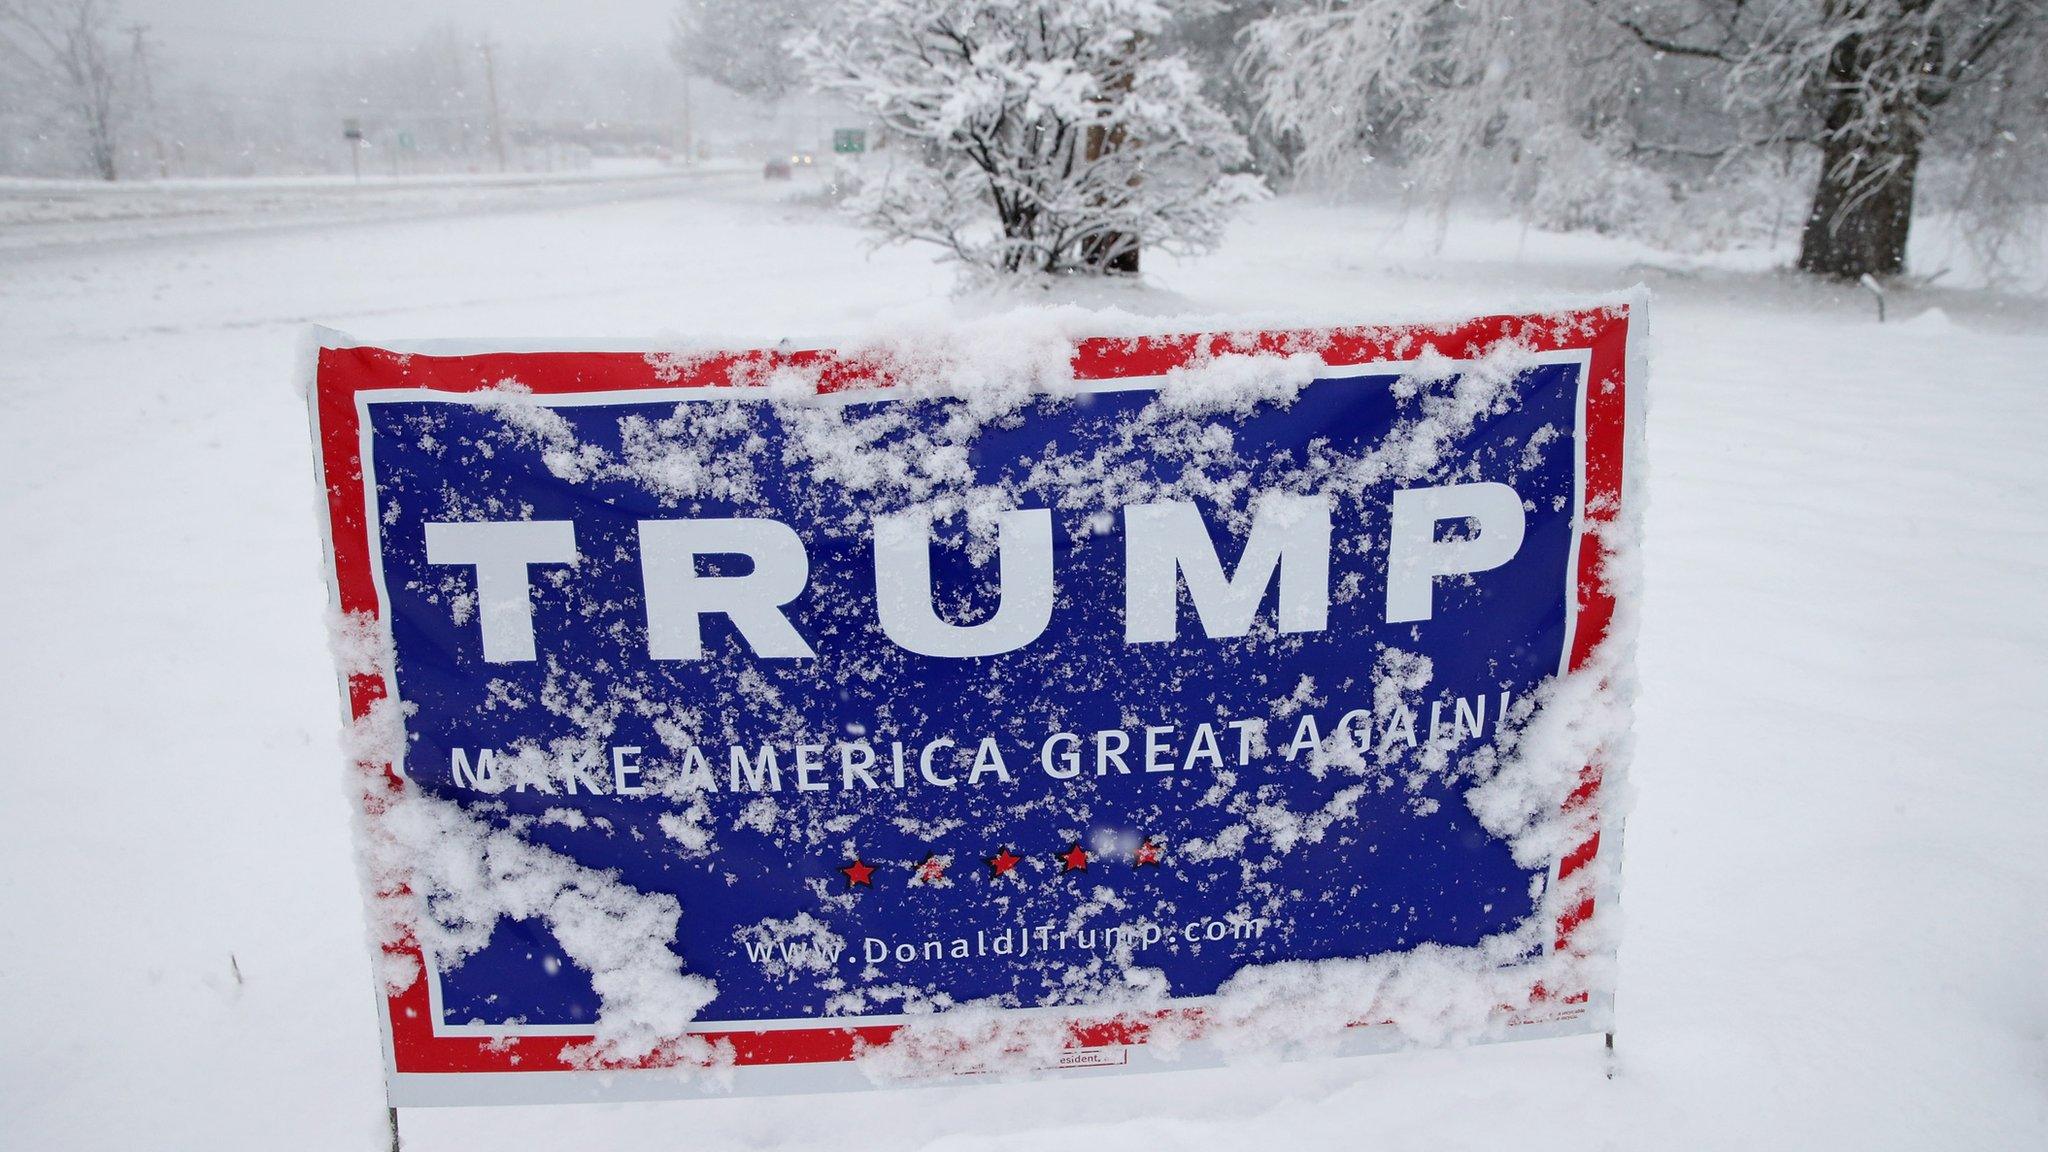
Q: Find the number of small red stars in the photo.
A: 5